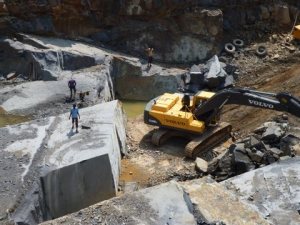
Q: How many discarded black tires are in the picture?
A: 3